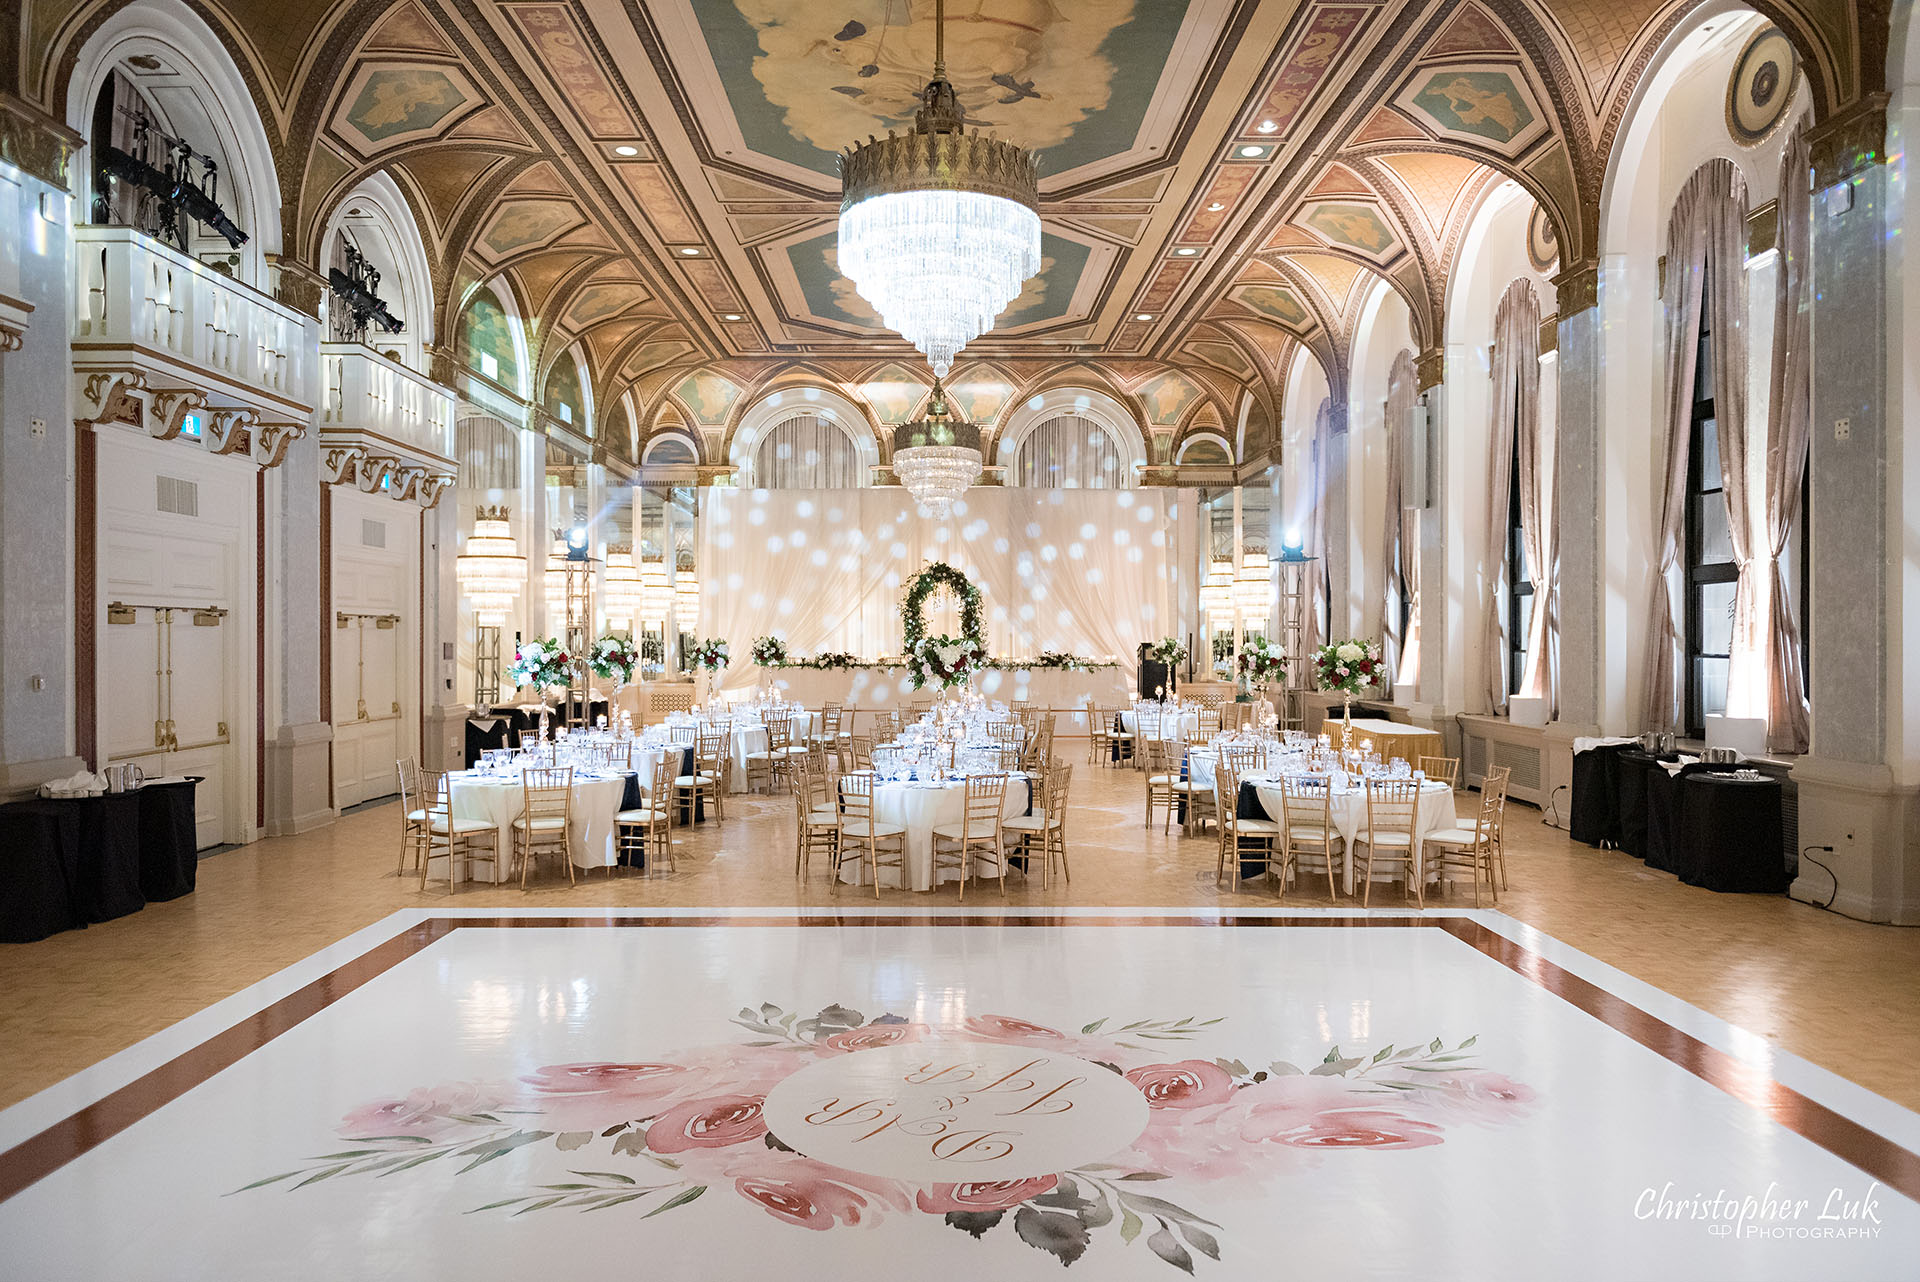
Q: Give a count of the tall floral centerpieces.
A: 8